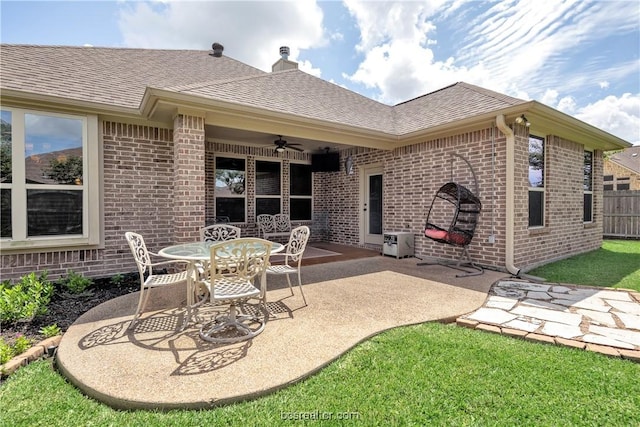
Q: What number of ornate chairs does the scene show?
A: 4